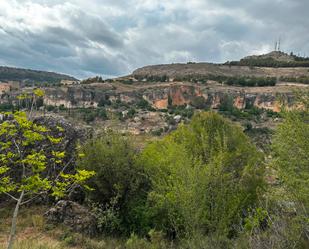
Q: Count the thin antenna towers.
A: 2